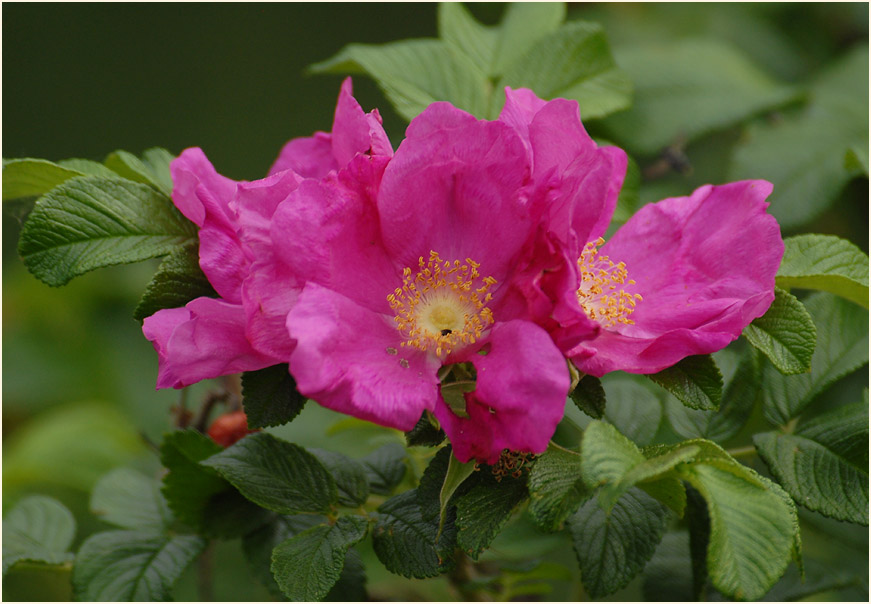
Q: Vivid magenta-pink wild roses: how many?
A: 3